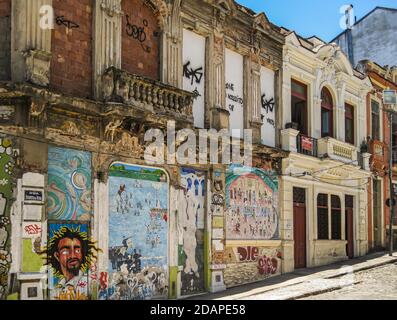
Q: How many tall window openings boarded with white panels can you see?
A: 3